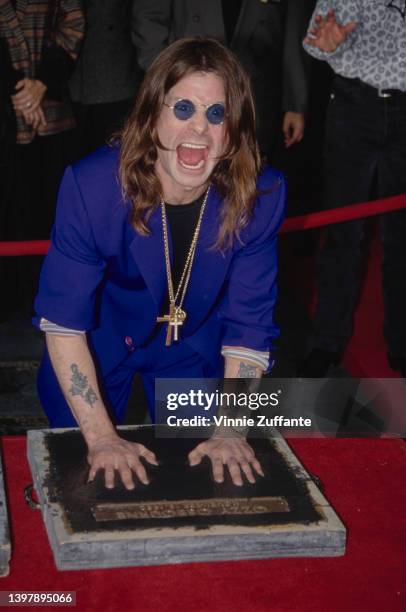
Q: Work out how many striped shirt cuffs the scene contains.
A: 2